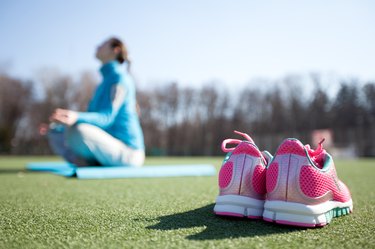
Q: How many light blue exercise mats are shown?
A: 1